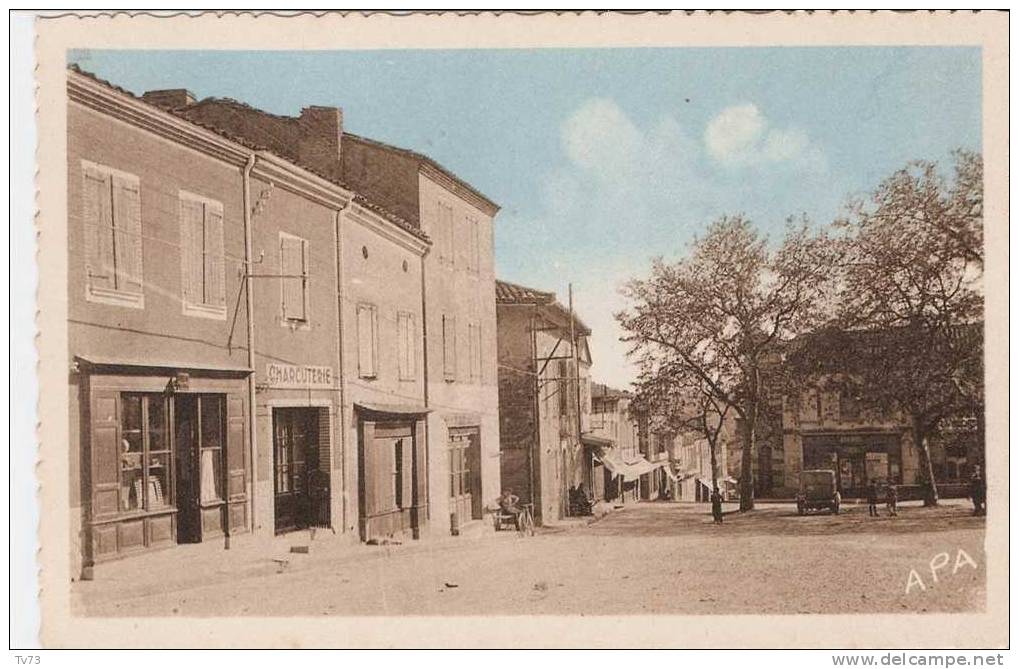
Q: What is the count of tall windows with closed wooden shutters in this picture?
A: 9